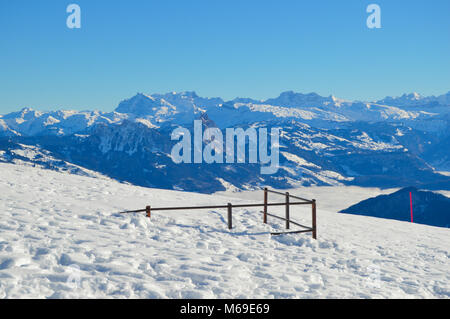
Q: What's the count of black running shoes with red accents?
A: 0